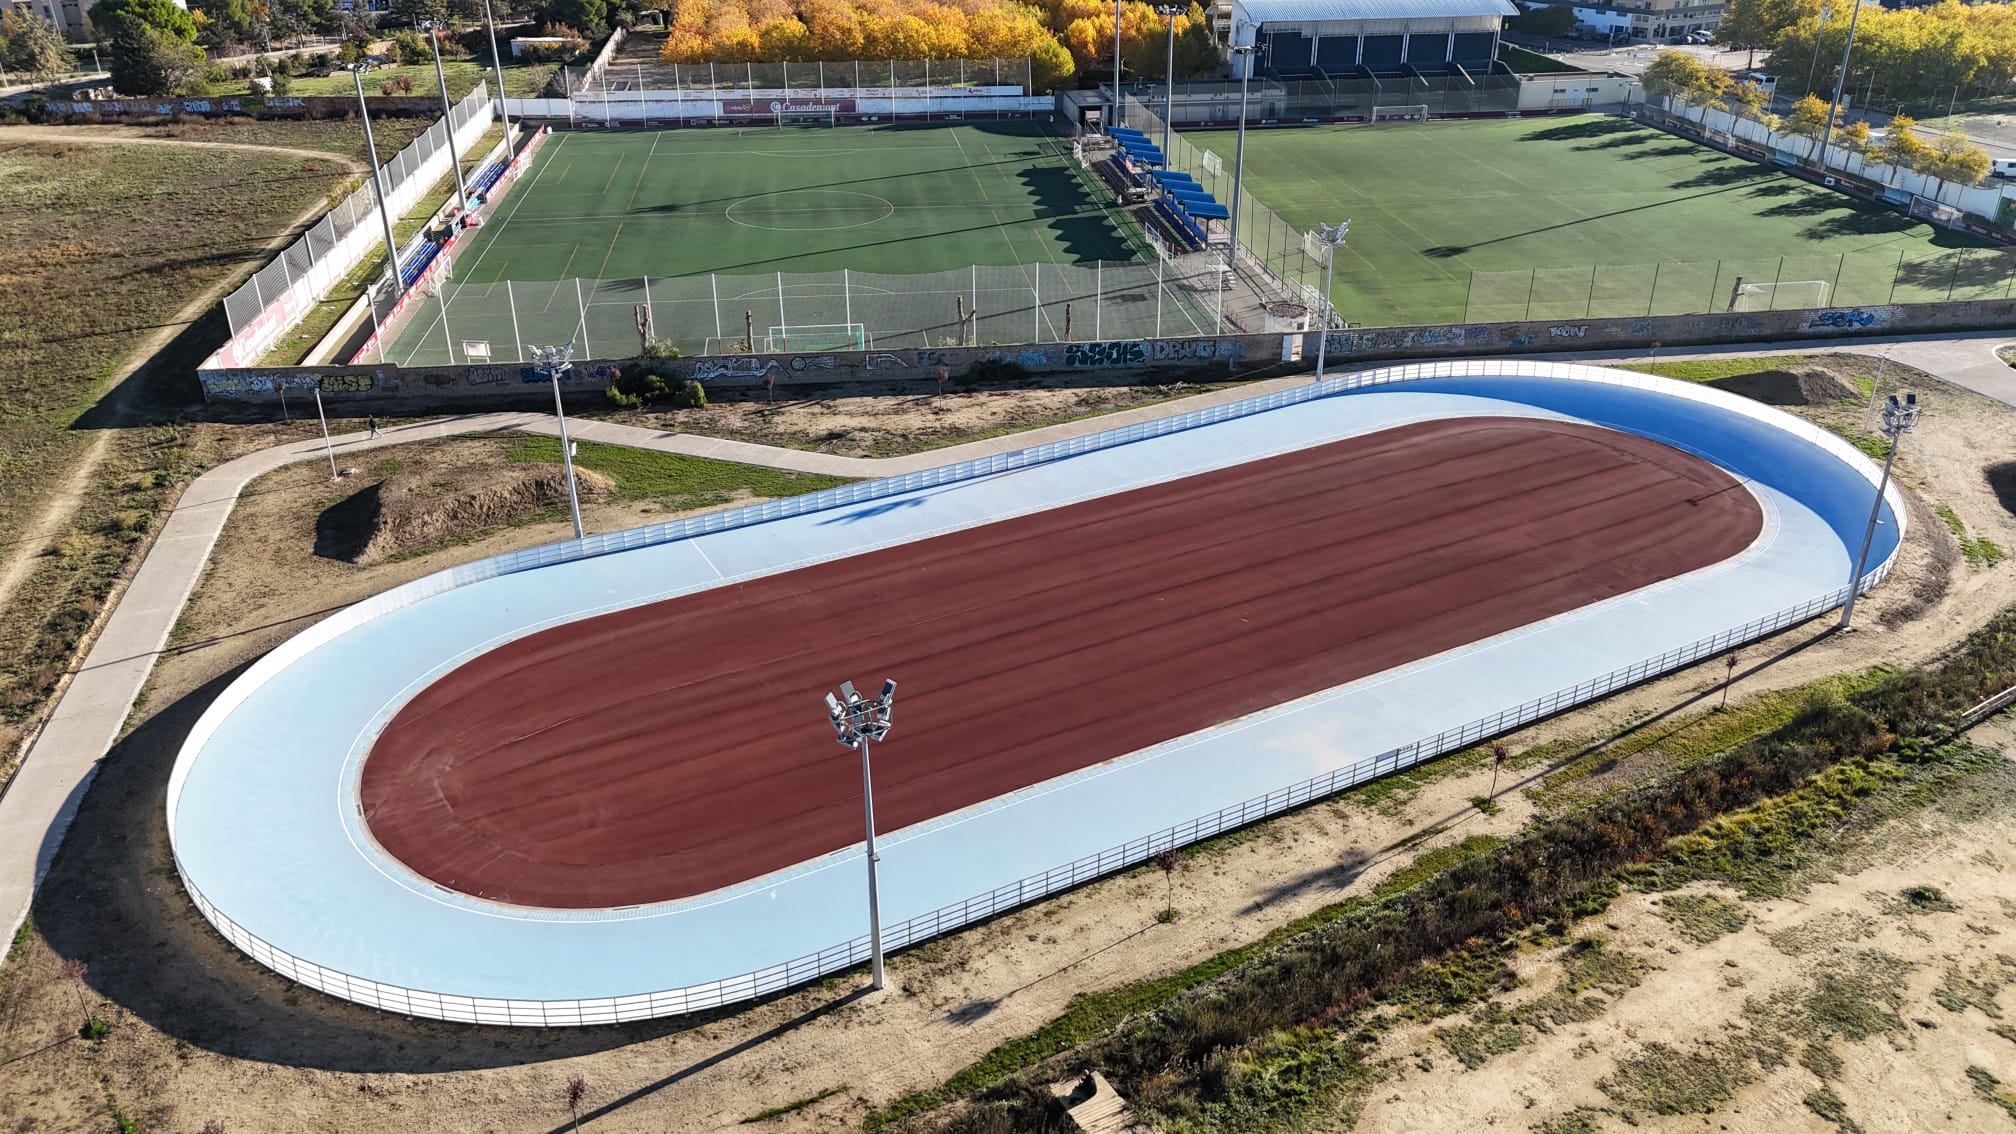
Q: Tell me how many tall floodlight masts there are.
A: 11